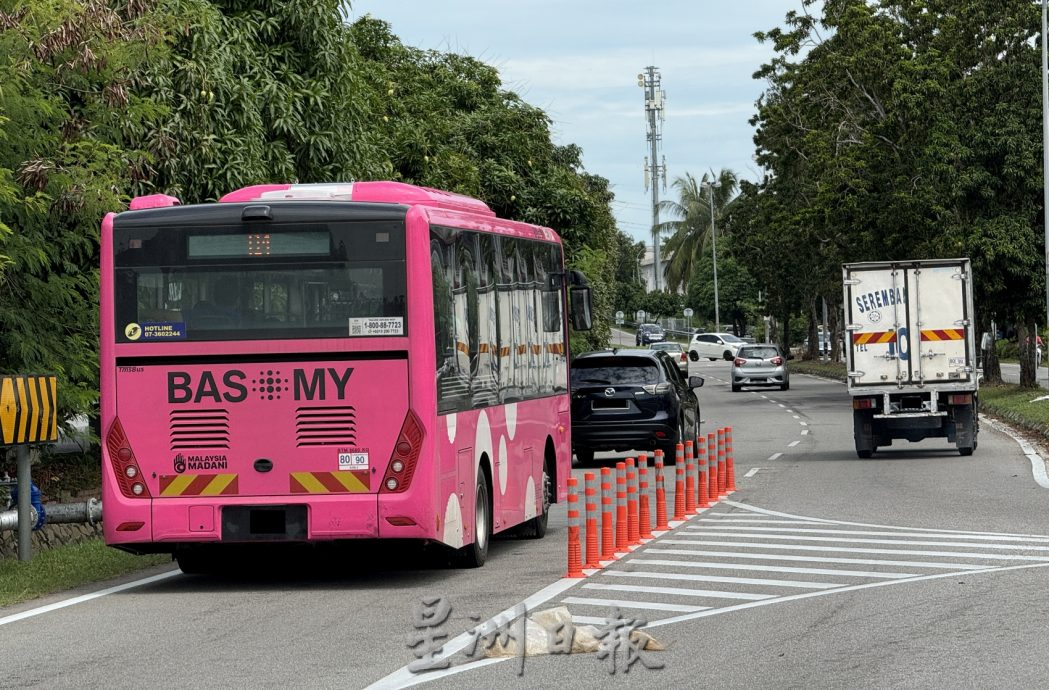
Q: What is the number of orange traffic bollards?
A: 13